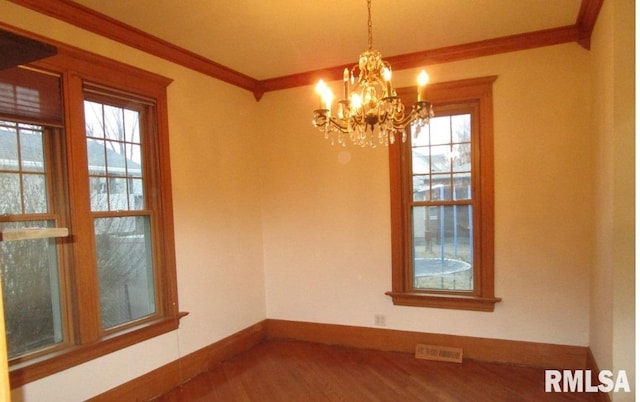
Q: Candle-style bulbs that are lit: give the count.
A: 5